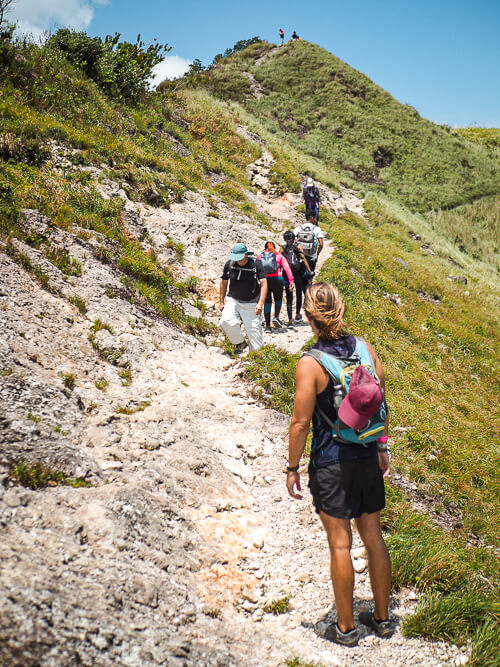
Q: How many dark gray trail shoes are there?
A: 2